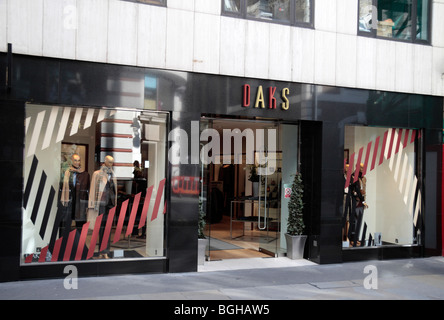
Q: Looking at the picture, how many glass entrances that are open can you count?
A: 1